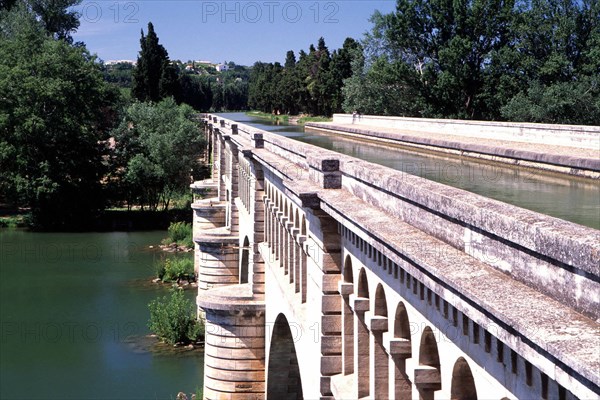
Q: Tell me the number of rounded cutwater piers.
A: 4